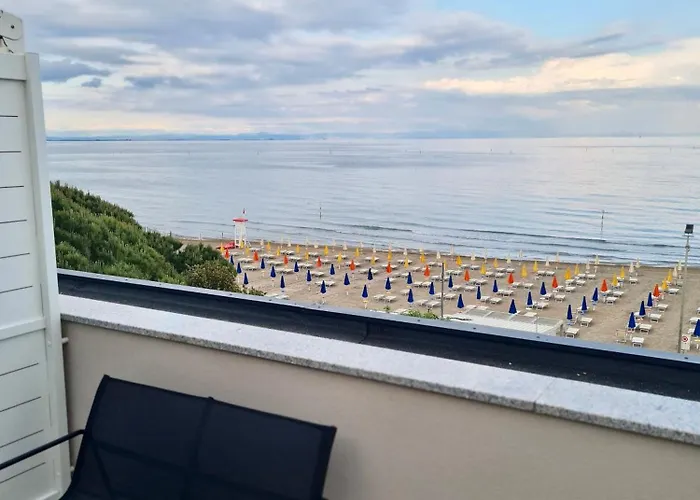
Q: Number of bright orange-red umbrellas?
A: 12